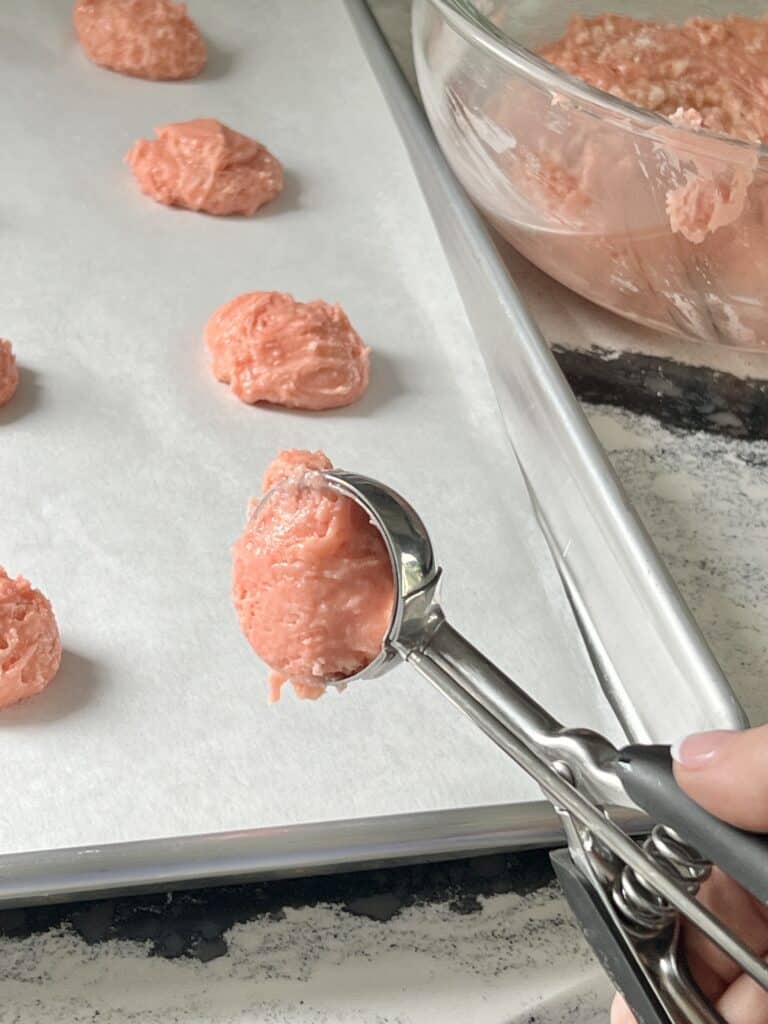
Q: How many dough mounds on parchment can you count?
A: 5